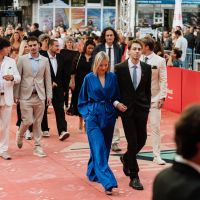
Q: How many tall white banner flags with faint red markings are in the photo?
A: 1